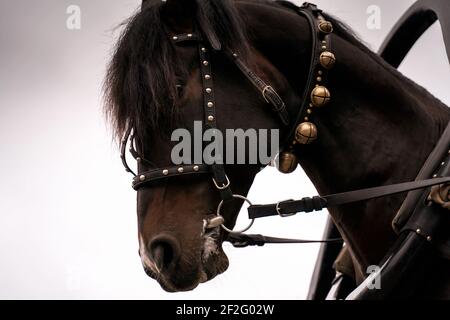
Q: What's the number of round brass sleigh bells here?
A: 5